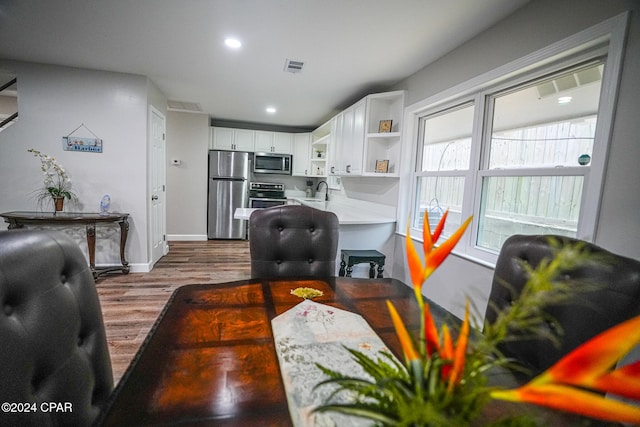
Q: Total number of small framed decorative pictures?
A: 2